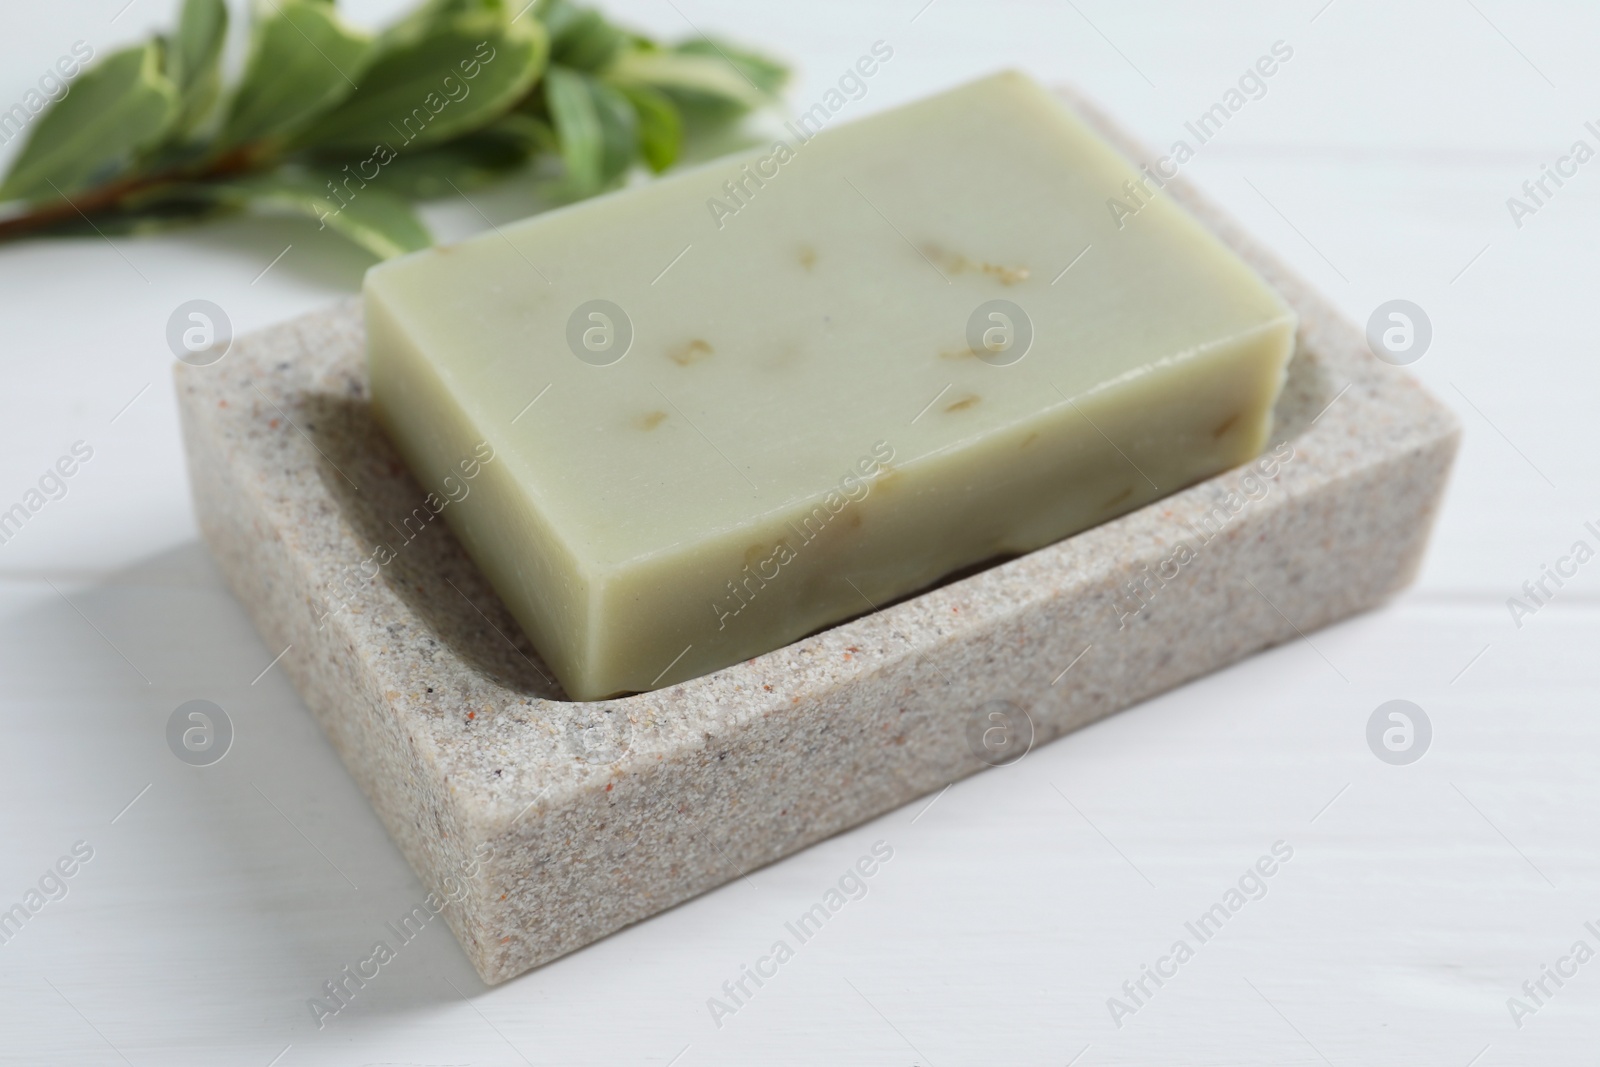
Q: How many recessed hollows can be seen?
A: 1